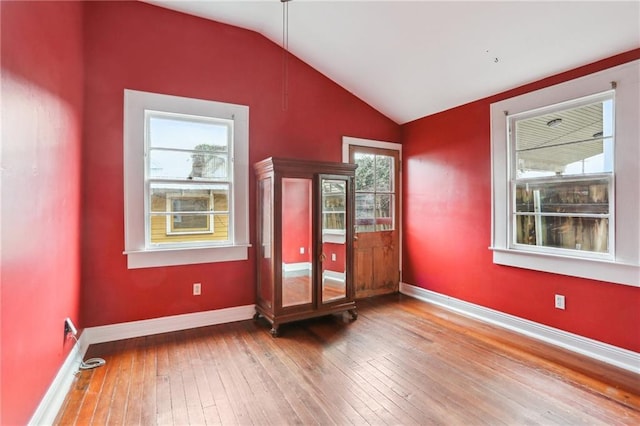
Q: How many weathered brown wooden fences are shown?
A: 1